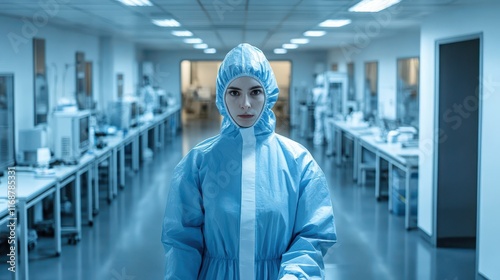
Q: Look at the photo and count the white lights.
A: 12